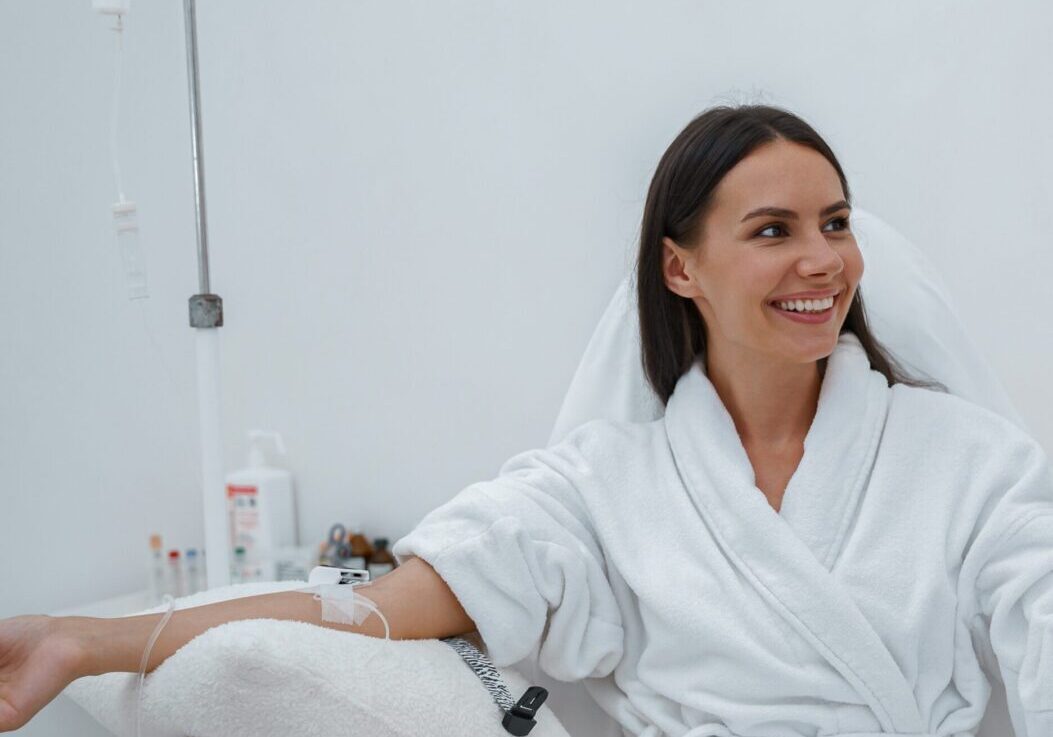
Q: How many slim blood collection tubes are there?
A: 4